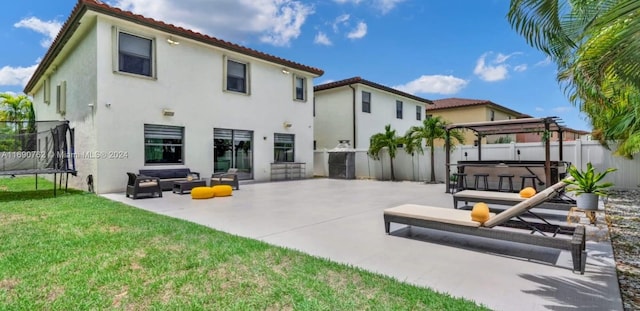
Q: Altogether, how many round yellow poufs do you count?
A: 2